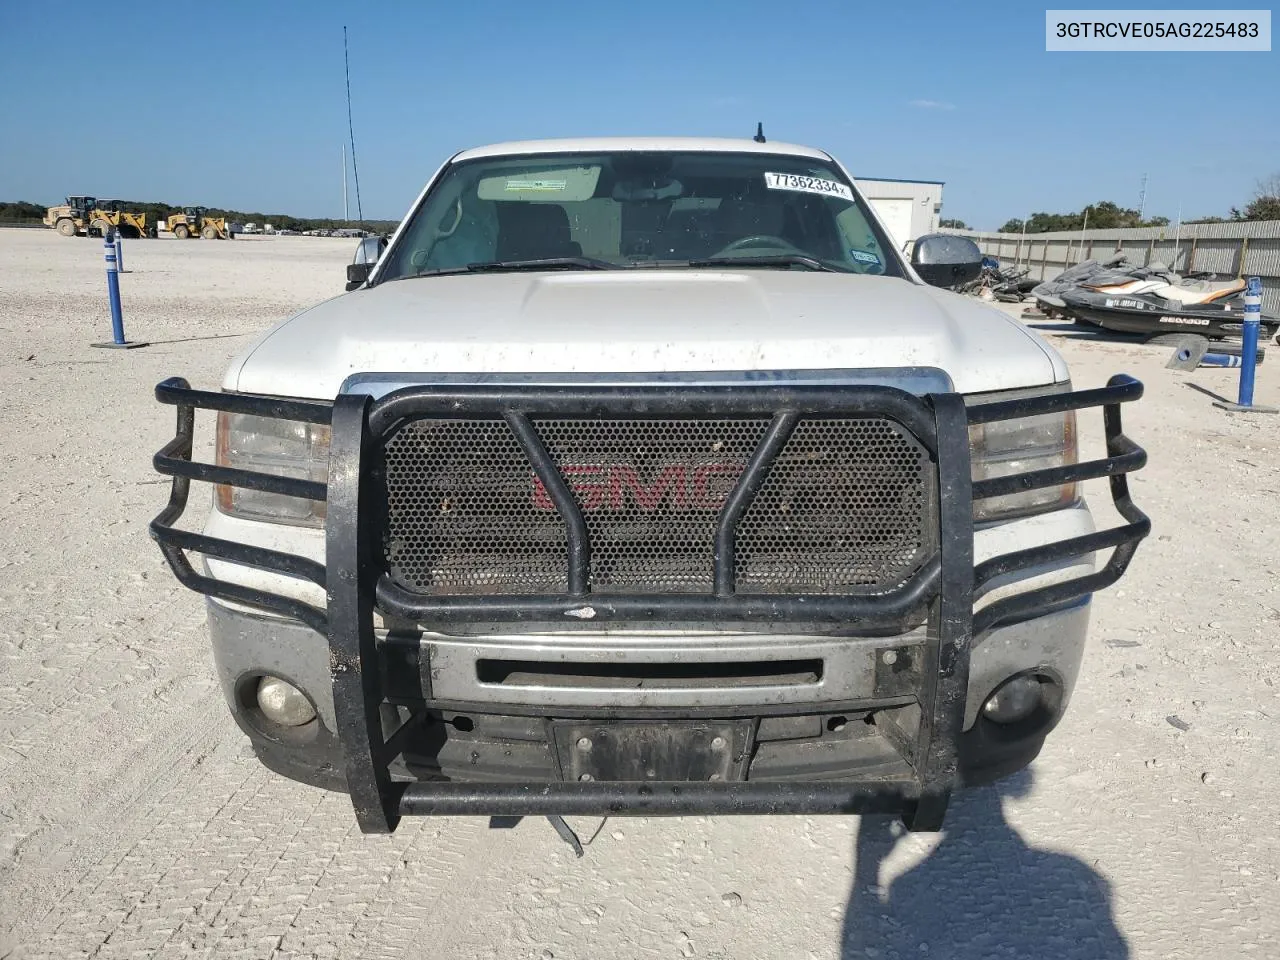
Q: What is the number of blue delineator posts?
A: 4